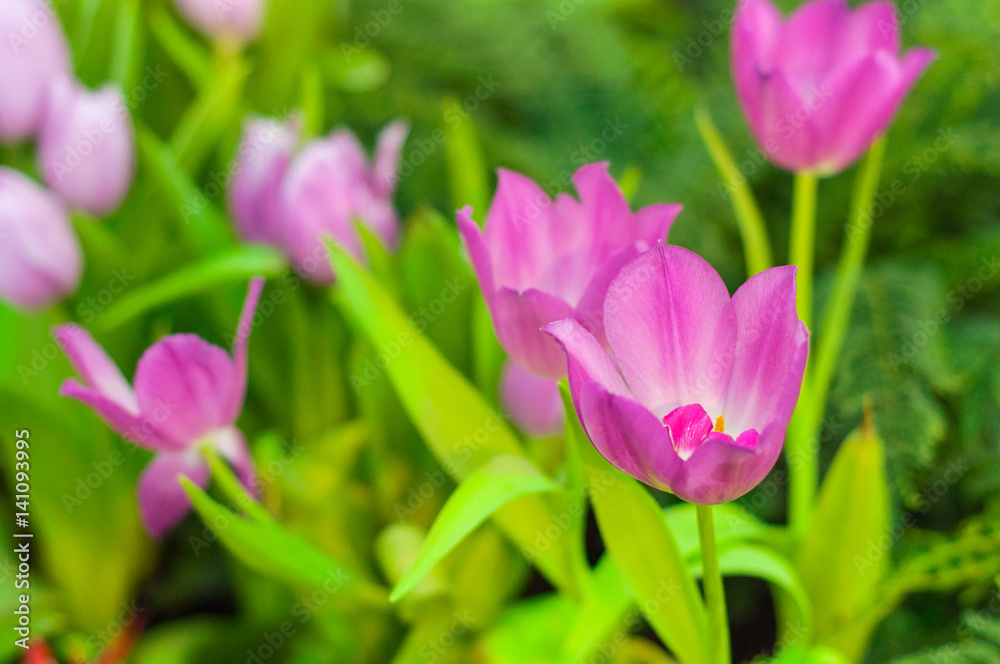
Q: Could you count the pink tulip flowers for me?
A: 11